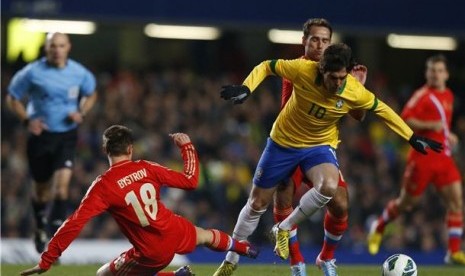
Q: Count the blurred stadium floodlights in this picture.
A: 4